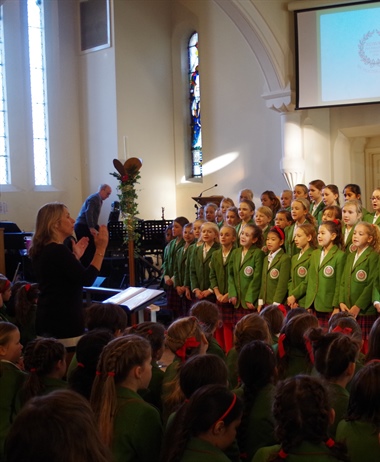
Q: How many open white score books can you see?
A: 1